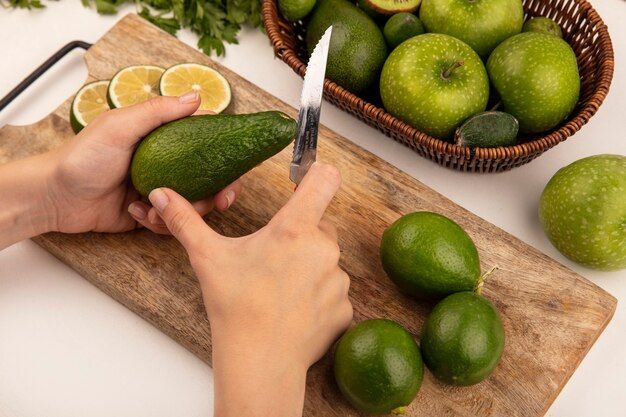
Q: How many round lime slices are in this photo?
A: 3